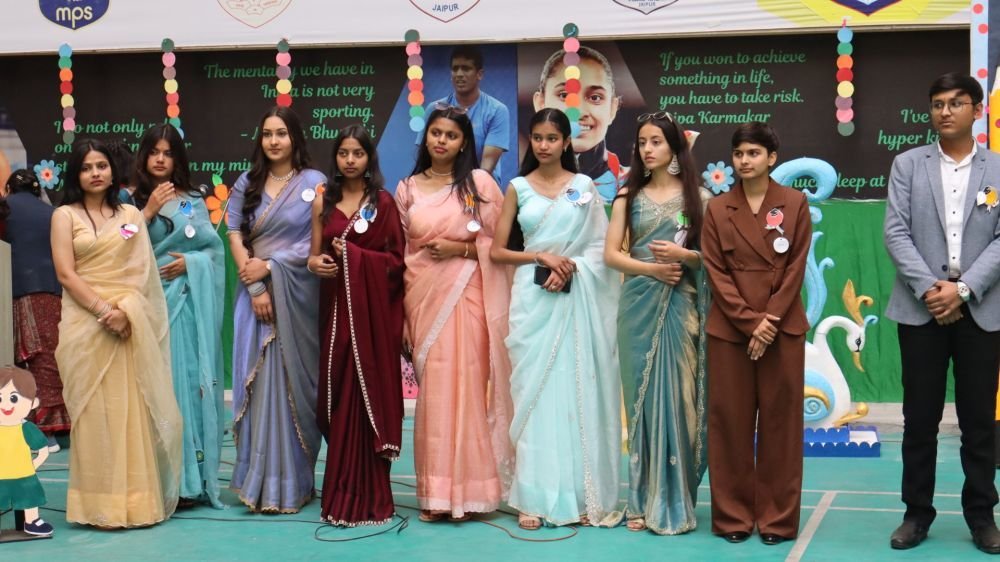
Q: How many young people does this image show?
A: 9